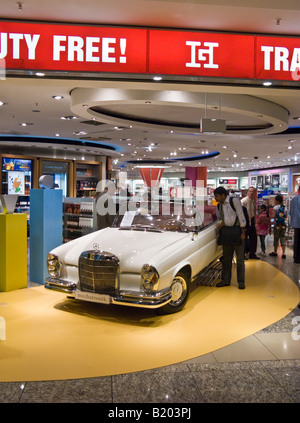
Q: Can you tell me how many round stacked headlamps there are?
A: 4